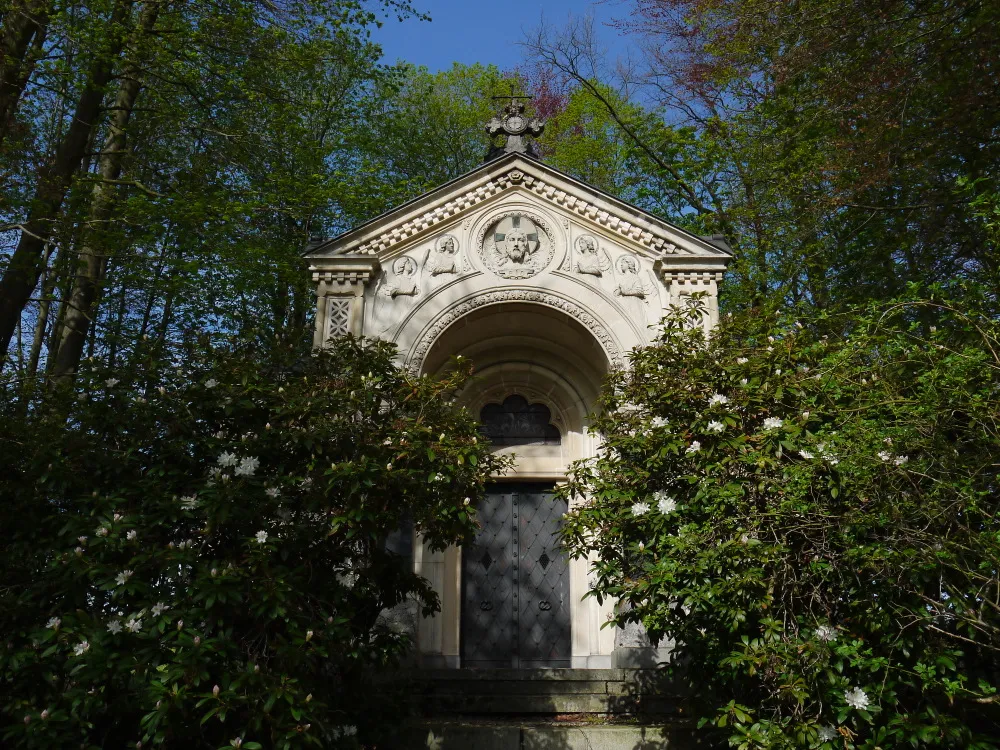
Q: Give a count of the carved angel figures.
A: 4